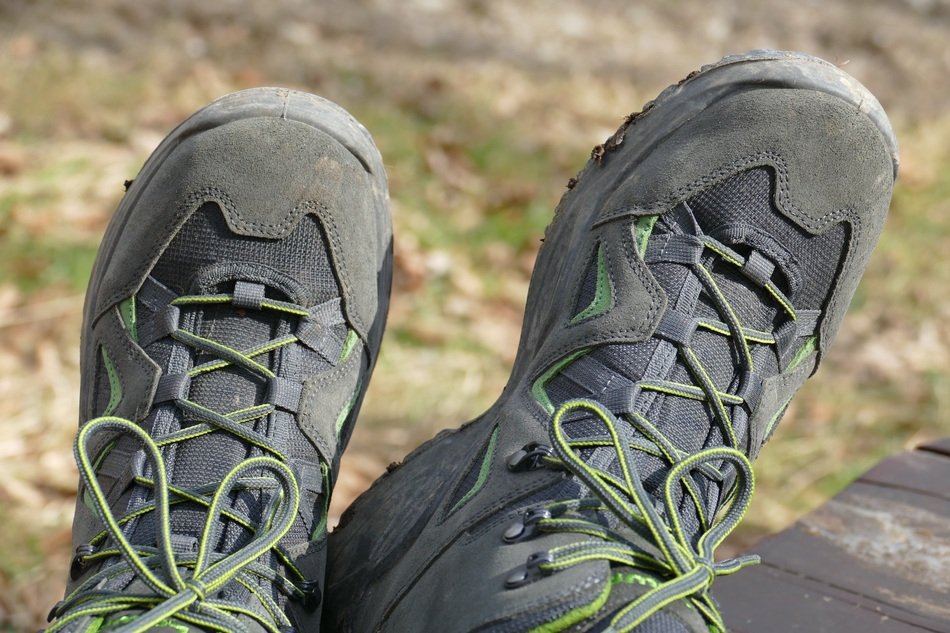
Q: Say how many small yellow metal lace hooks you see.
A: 0